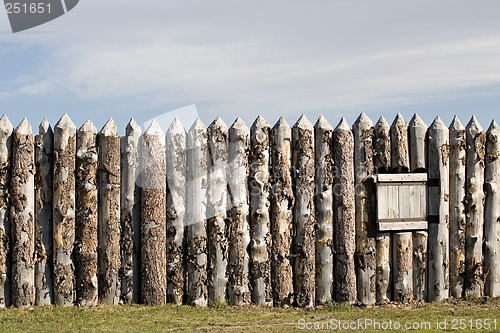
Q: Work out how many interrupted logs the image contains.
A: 3